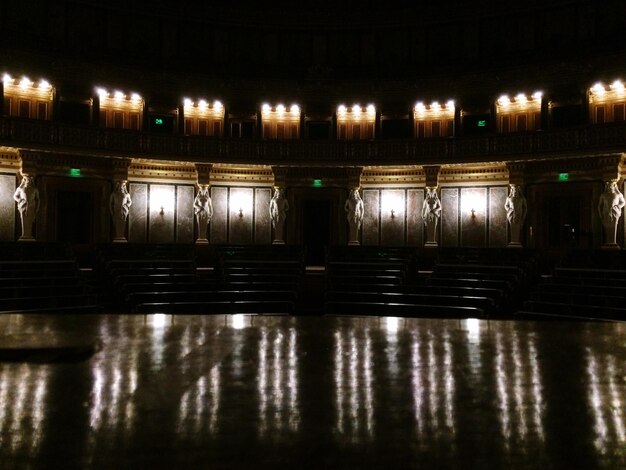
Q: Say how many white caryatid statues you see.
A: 8